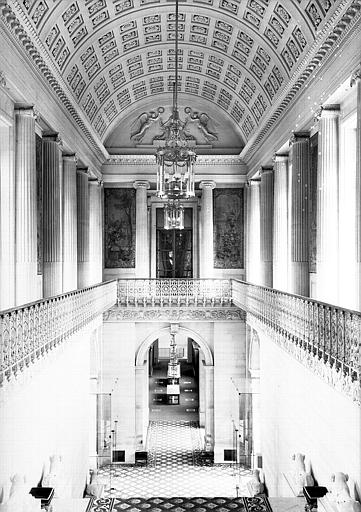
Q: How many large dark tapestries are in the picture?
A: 2